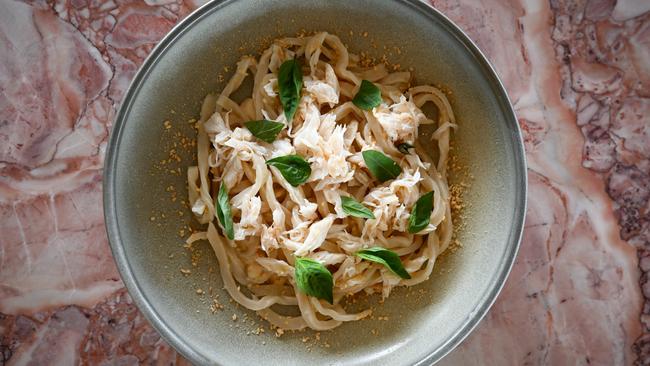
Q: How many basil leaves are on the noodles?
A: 10